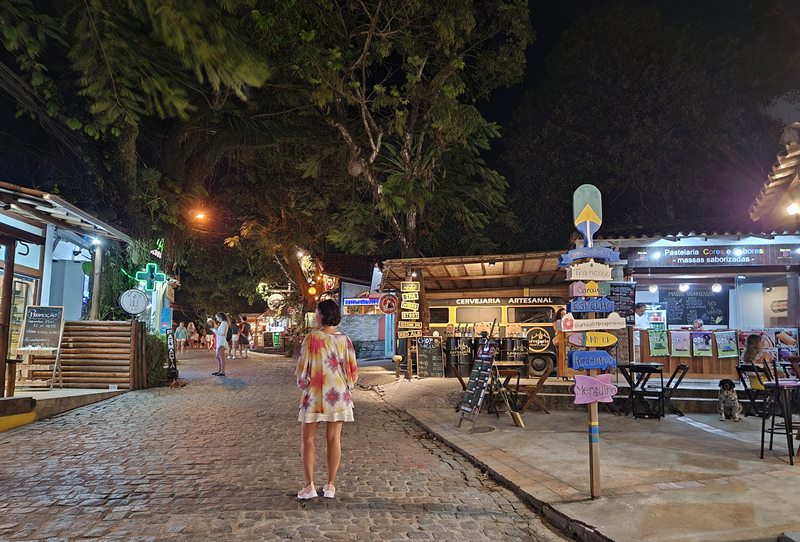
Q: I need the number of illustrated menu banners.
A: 4